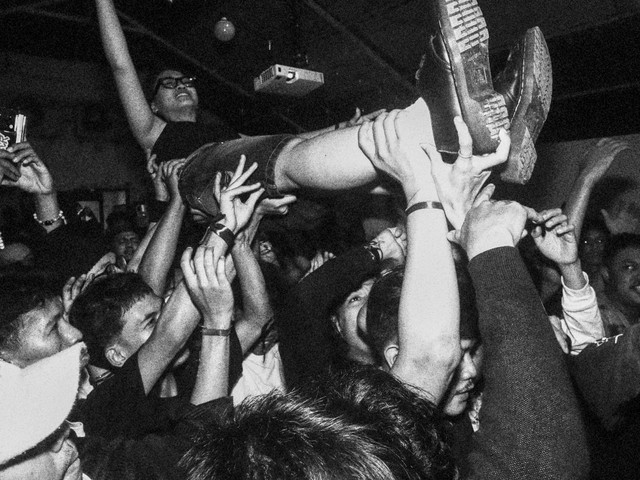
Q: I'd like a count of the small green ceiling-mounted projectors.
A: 0